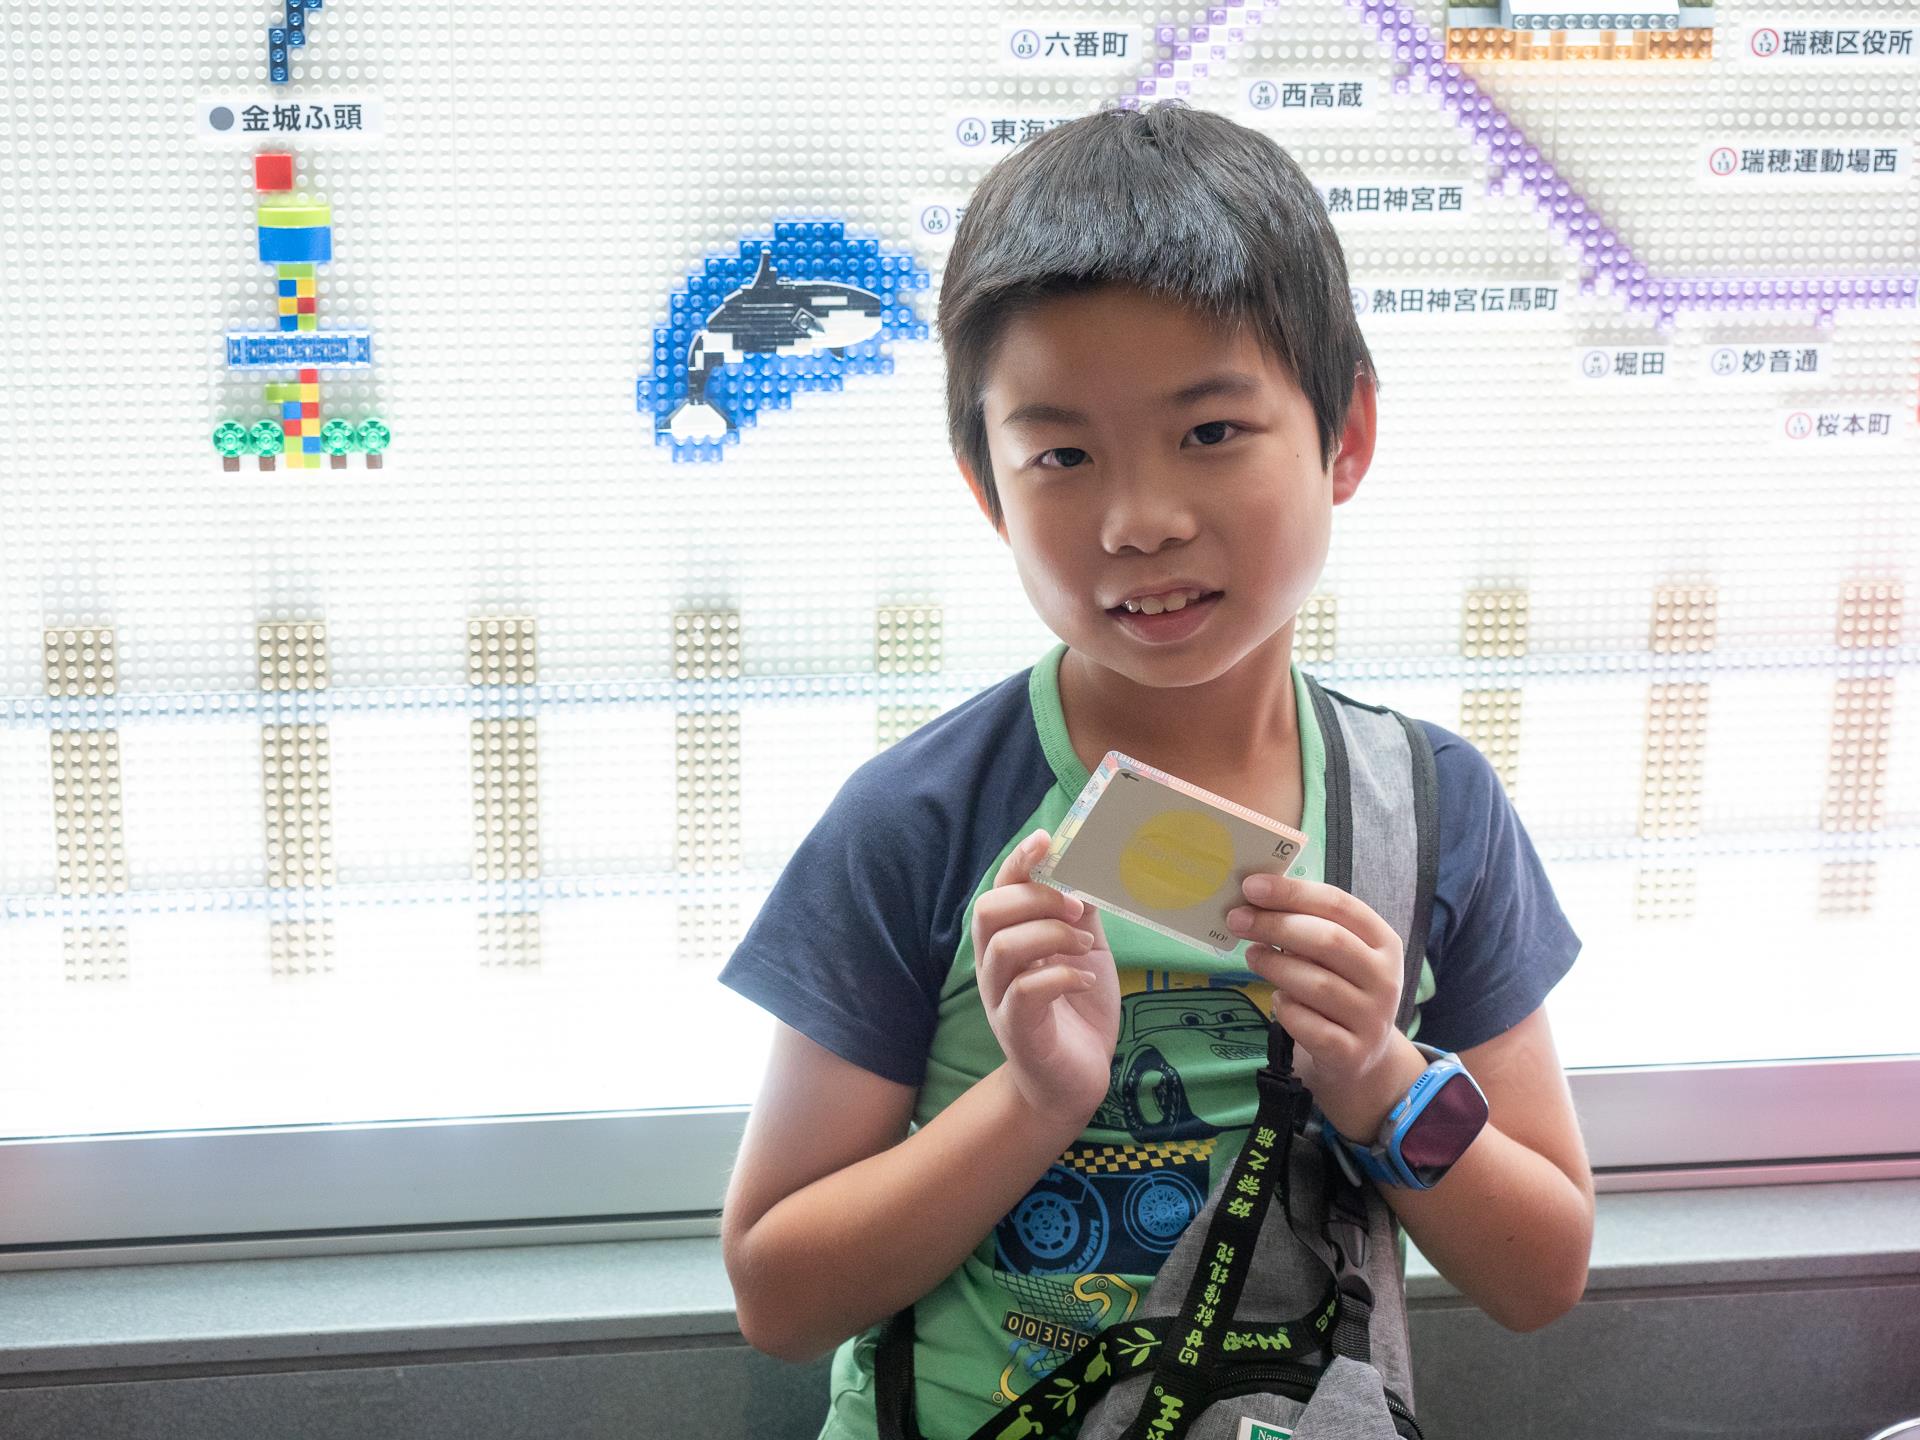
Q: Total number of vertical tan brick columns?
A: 9